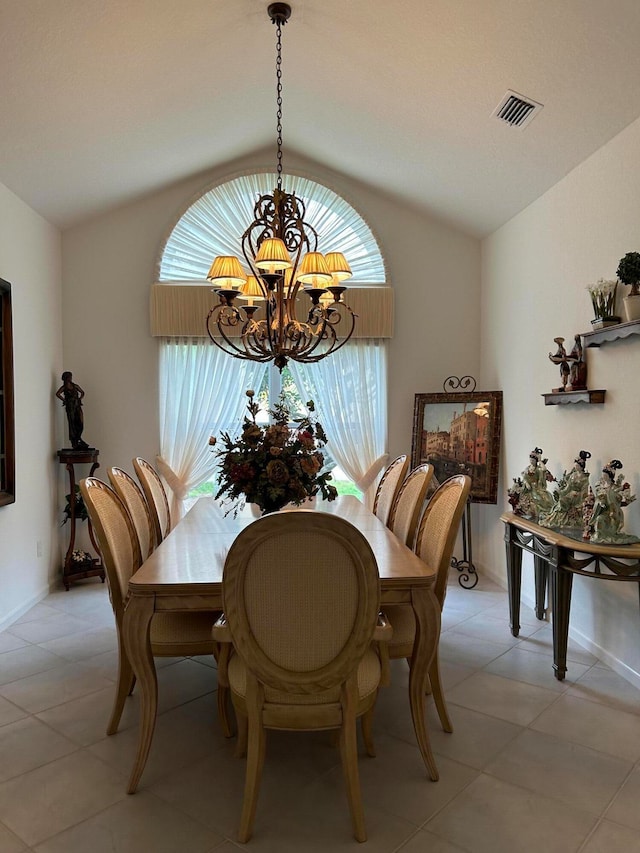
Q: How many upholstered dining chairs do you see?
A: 7